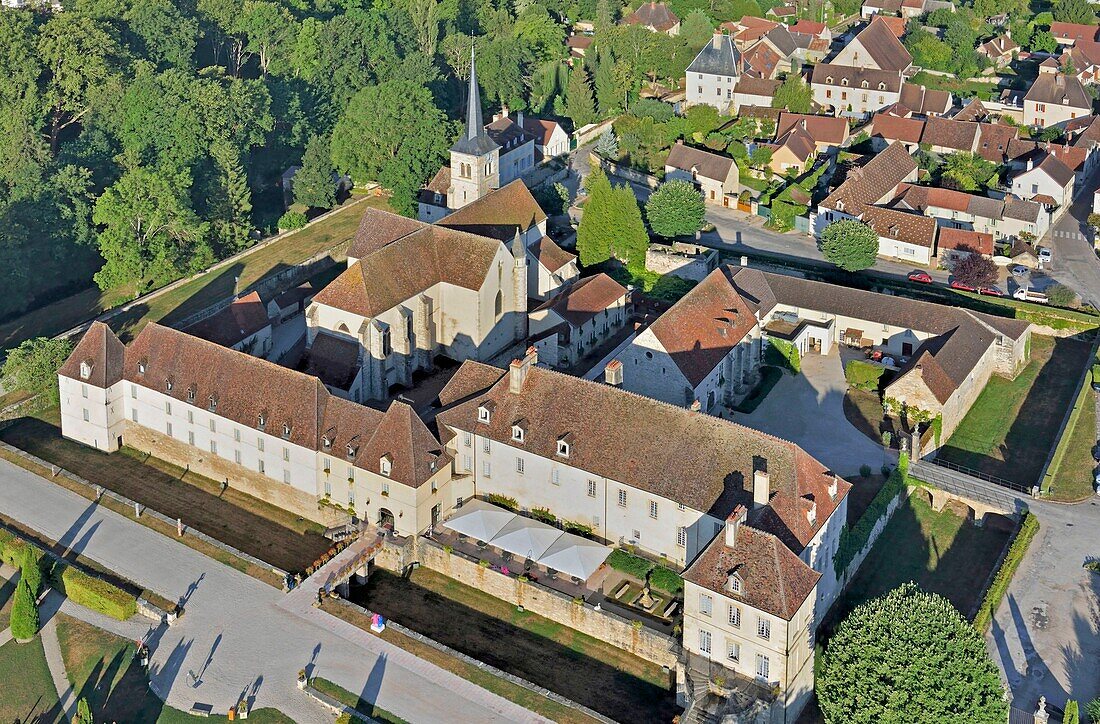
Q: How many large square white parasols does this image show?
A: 3